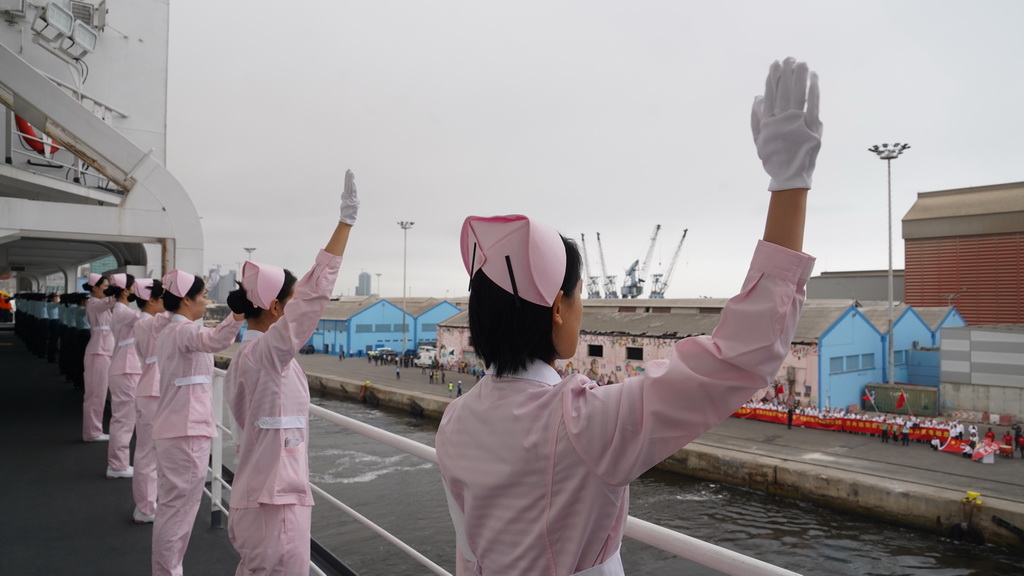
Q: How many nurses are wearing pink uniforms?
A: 6